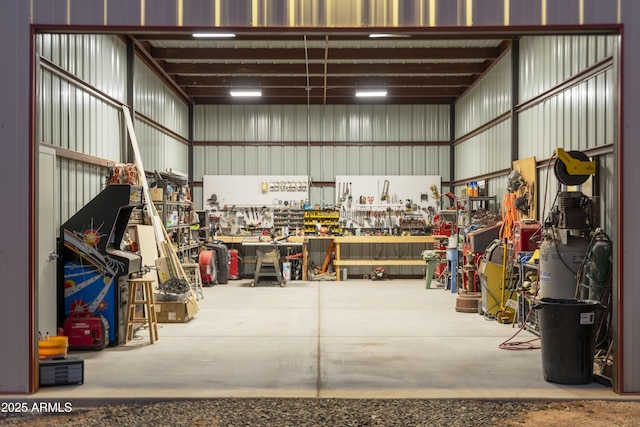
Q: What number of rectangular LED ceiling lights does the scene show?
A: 4